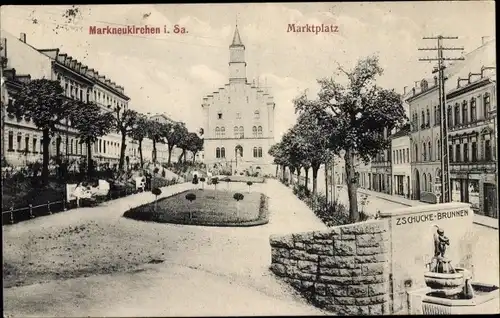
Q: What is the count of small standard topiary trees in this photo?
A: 7